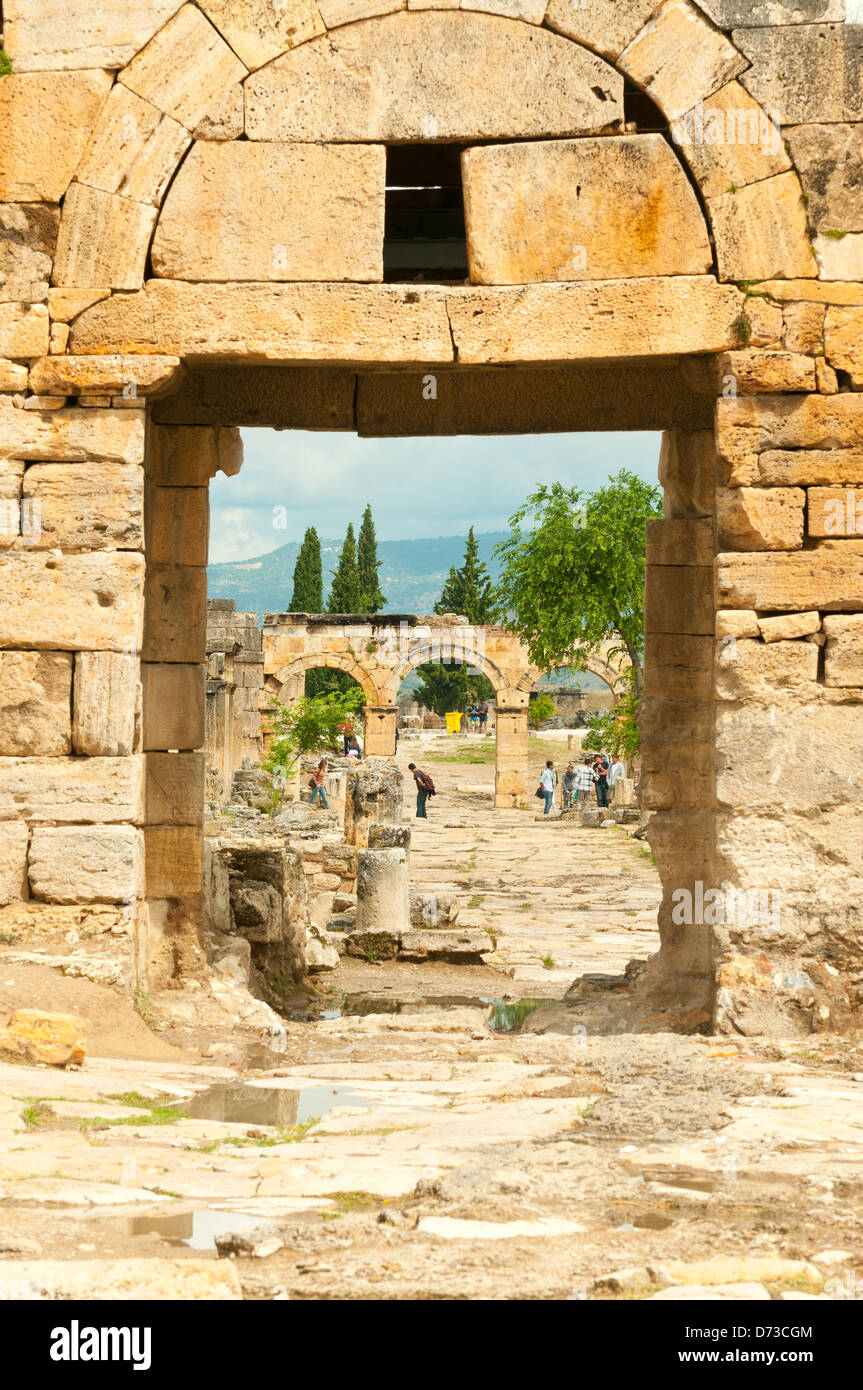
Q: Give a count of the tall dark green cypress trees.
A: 4